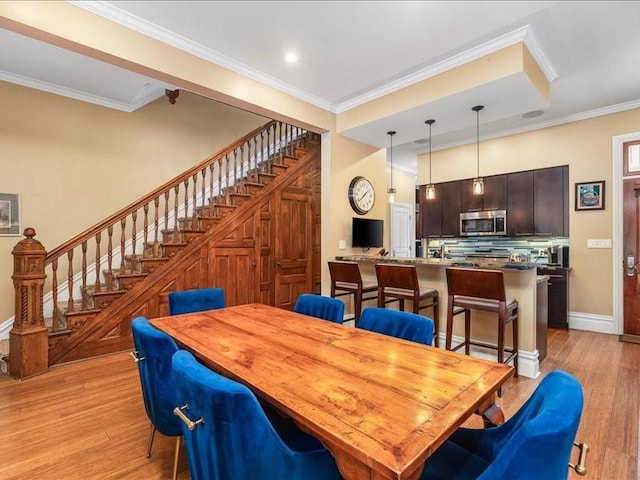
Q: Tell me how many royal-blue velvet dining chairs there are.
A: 6